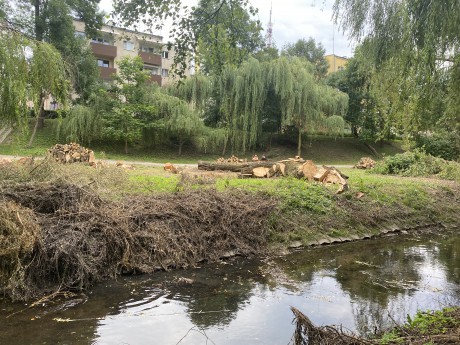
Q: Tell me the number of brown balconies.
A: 4